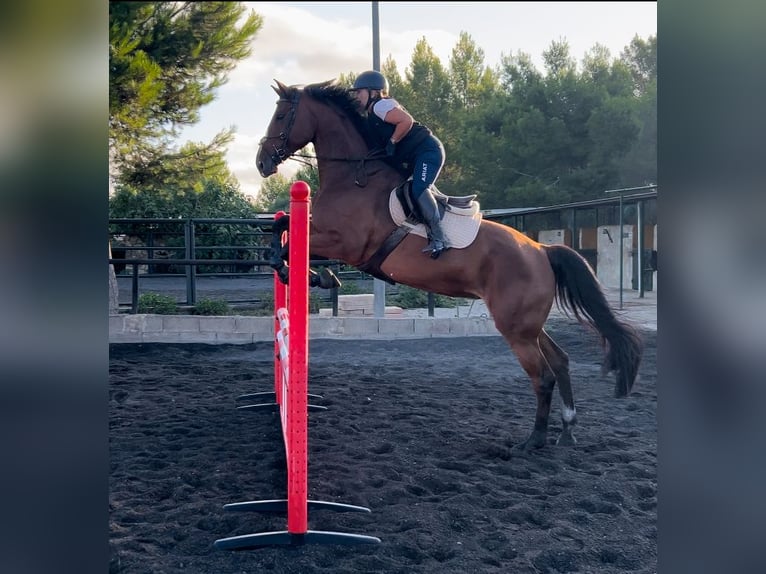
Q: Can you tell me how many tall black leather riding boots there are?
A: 1